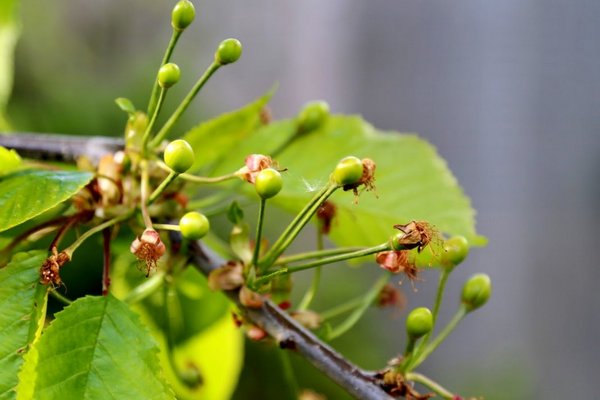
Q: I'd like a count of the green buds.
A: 11